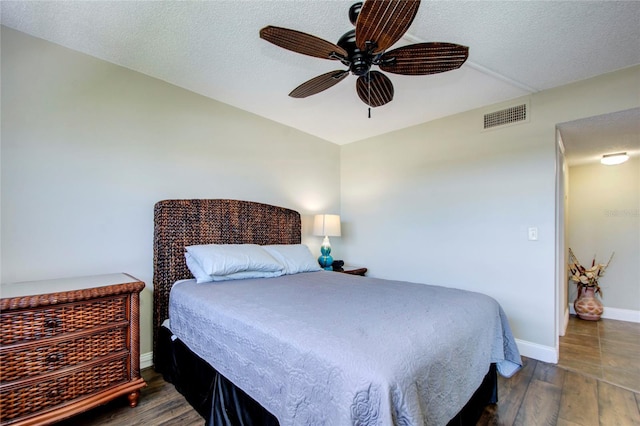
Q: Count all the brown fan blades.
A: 5